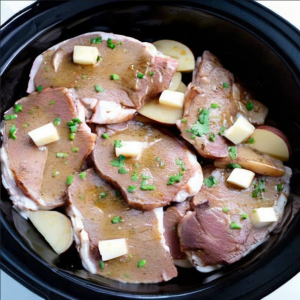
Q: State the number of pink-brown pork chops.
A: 6